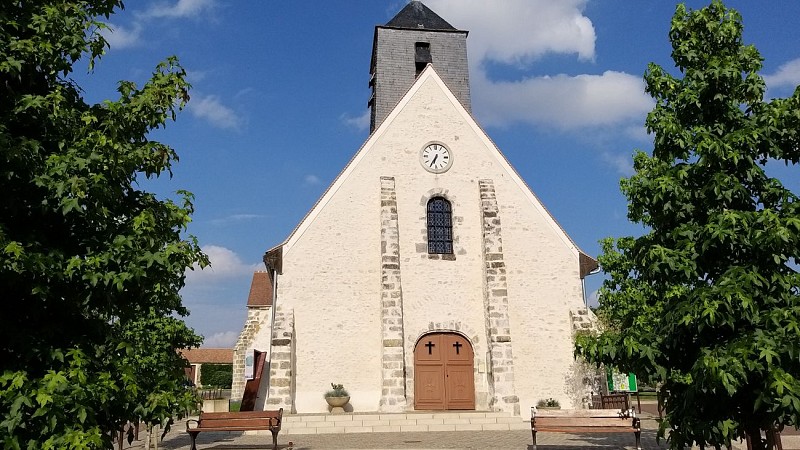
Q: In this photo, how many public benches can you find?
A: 2